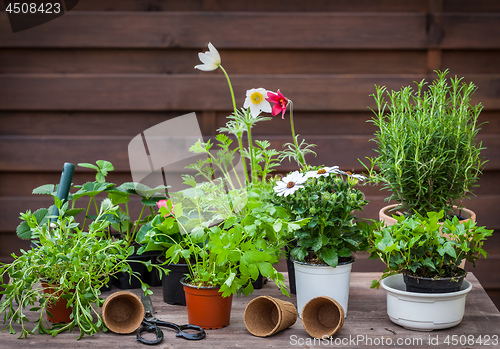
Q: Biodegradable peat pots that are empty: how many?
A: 3